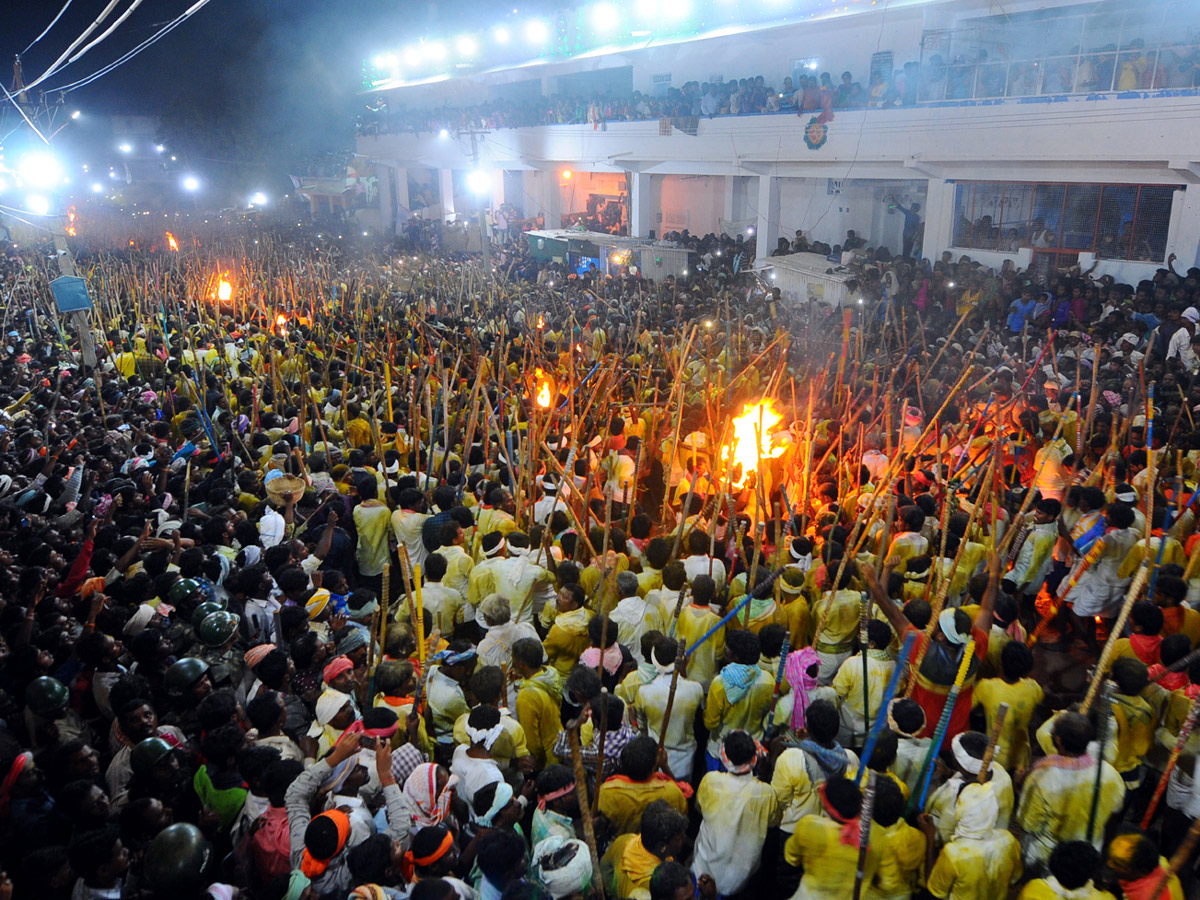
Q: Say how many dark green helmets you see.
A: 7